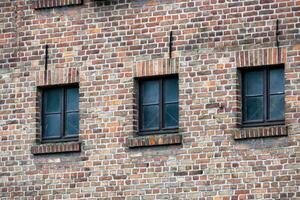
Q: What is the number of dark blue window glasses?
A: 12